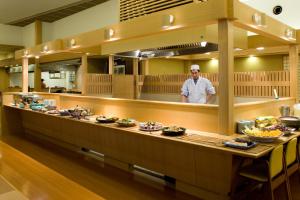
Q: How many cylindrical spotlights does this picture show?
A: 7